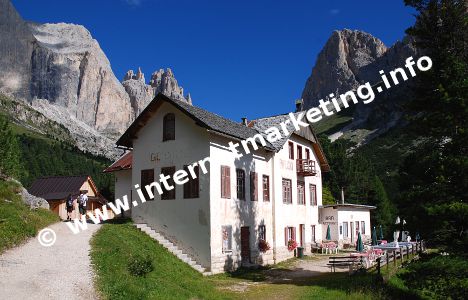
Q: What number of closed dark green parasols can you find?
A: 5